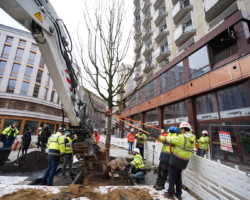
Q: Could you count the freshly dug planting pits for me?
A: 1